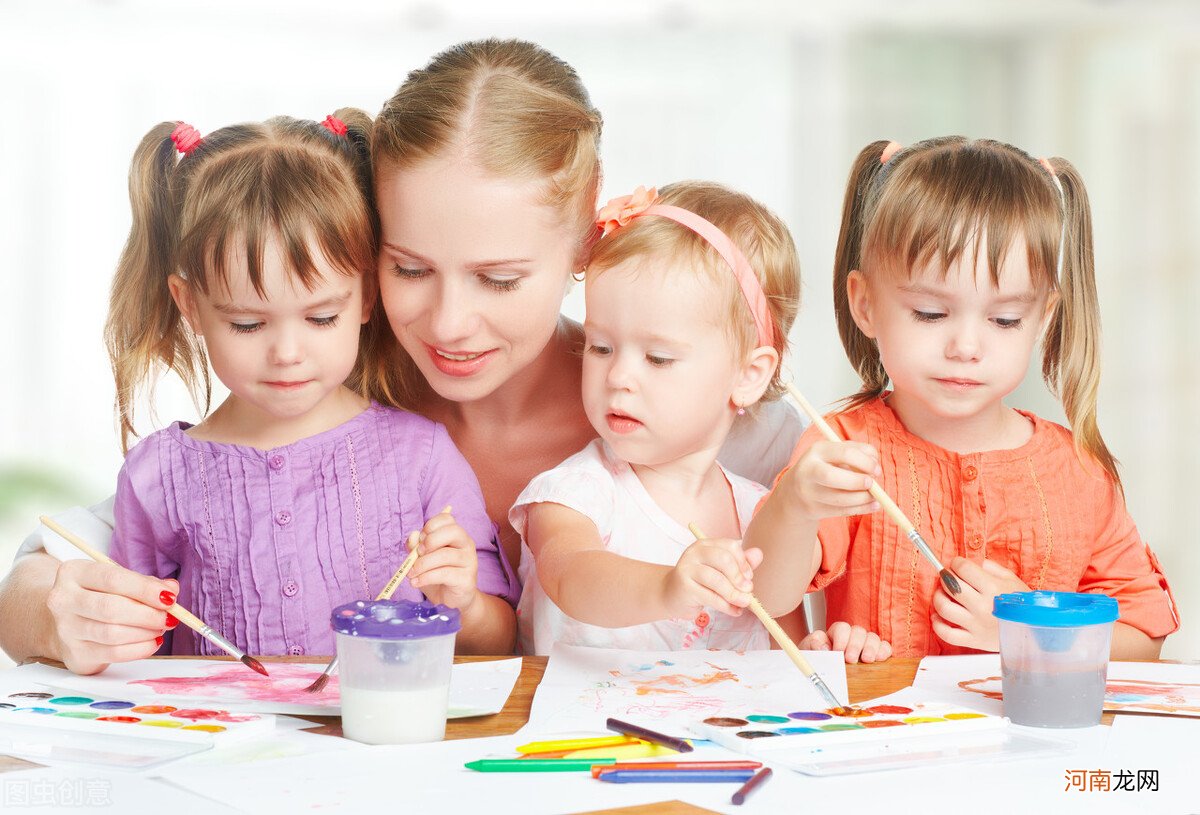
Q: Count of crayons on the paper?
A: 8